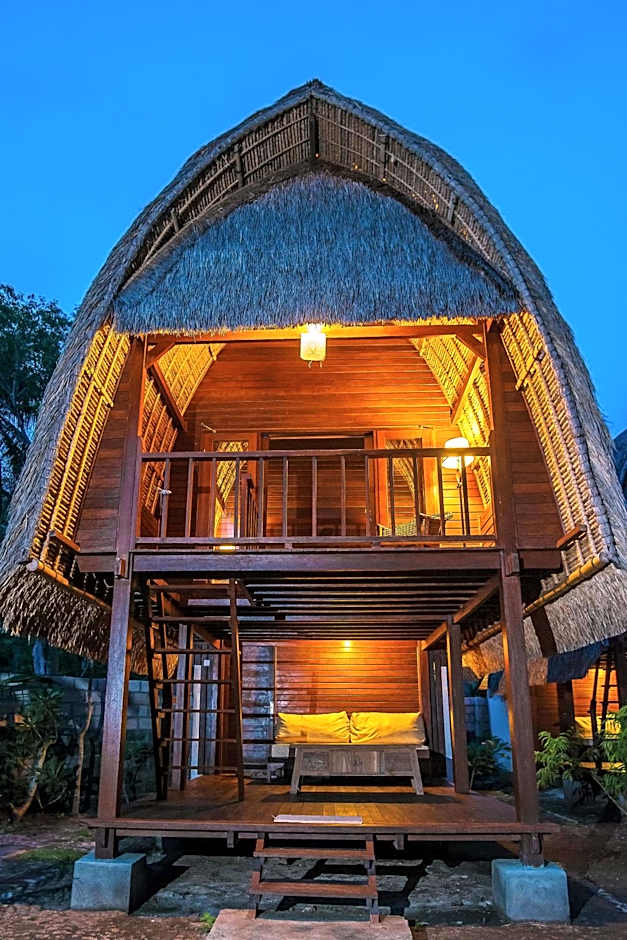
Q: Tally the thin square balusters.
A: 13